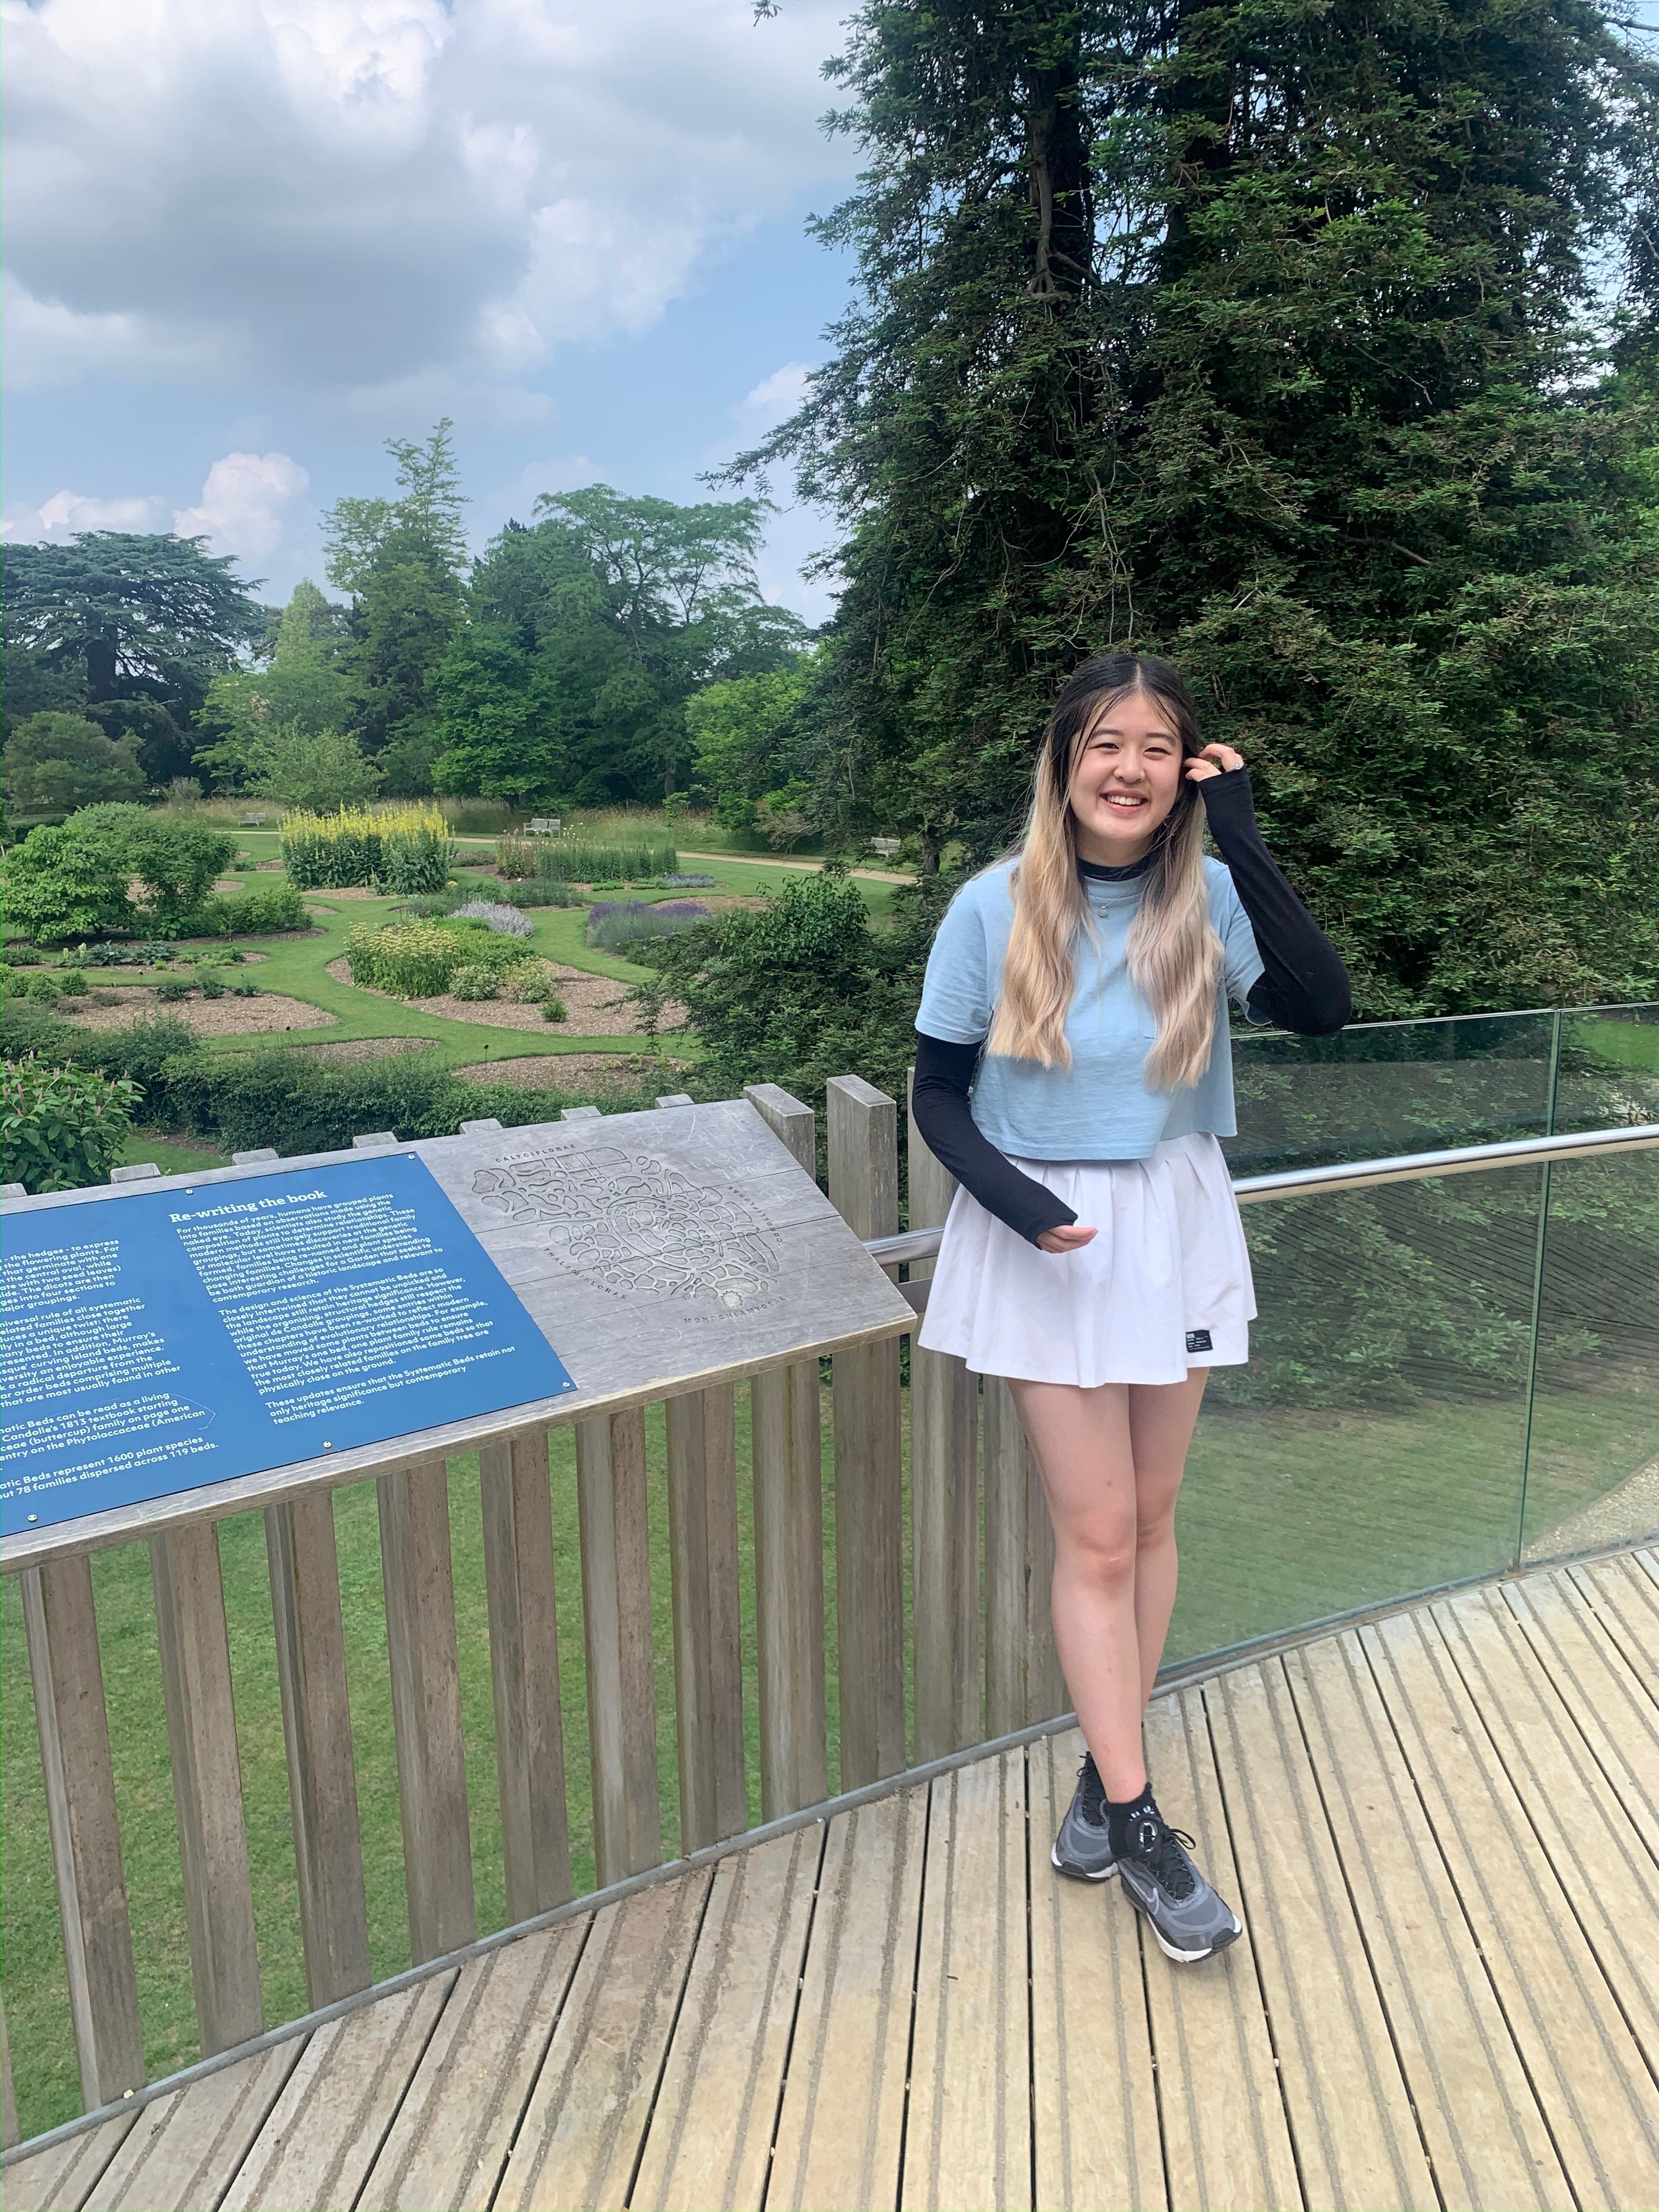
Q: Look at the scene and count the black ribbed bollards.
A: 0